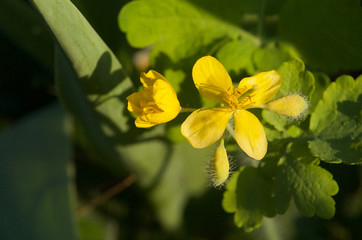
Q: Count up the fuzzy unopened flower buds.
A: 2